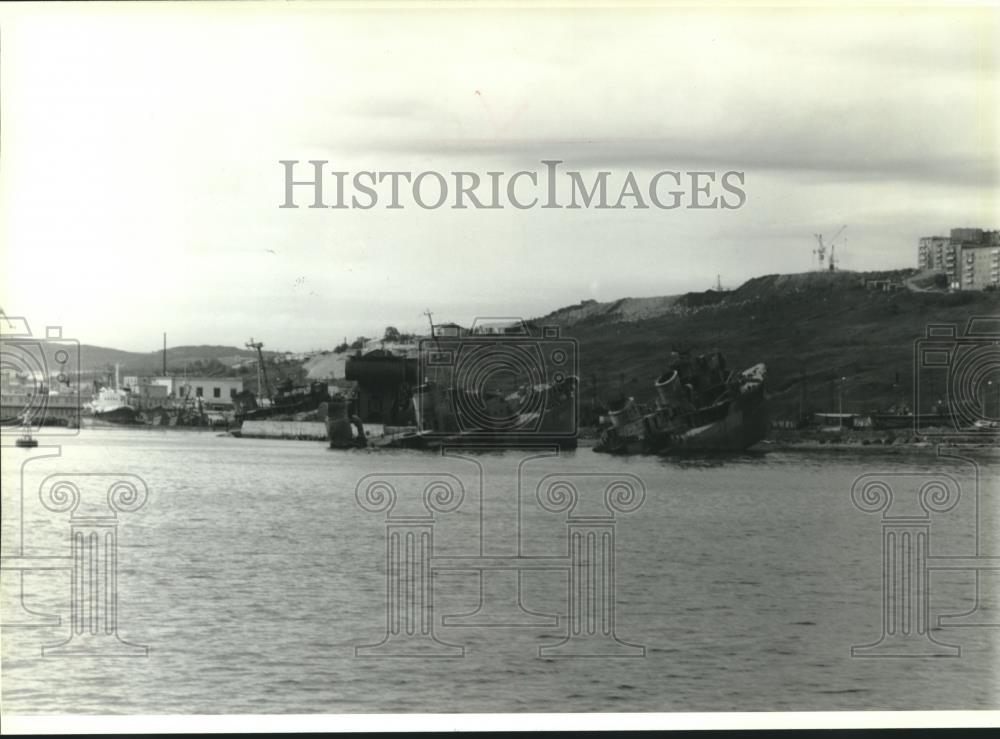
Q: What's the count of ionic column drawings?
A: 4